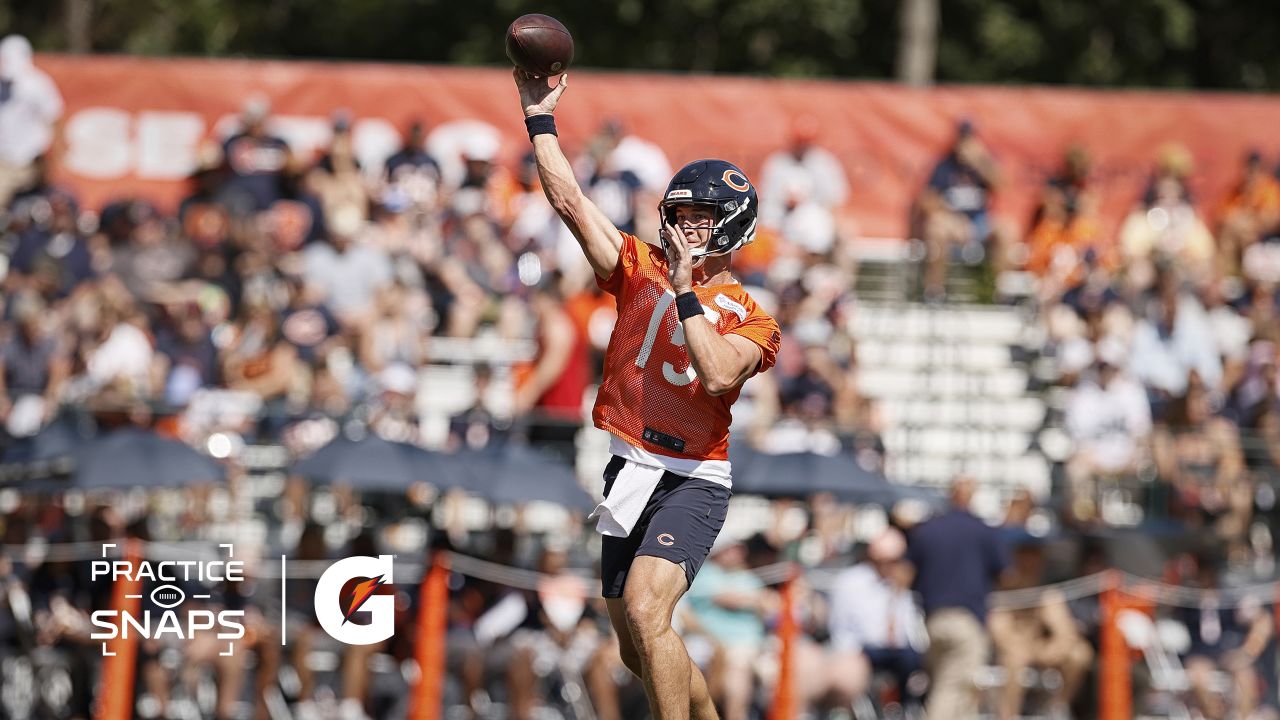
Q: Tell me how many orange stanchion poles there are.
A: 4